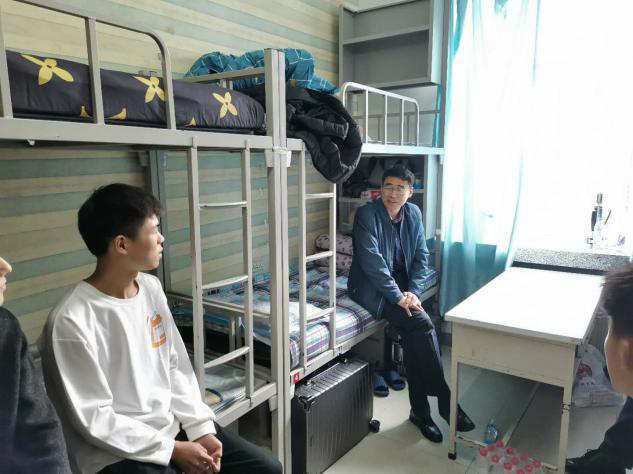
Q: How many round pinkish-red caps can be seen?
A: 11